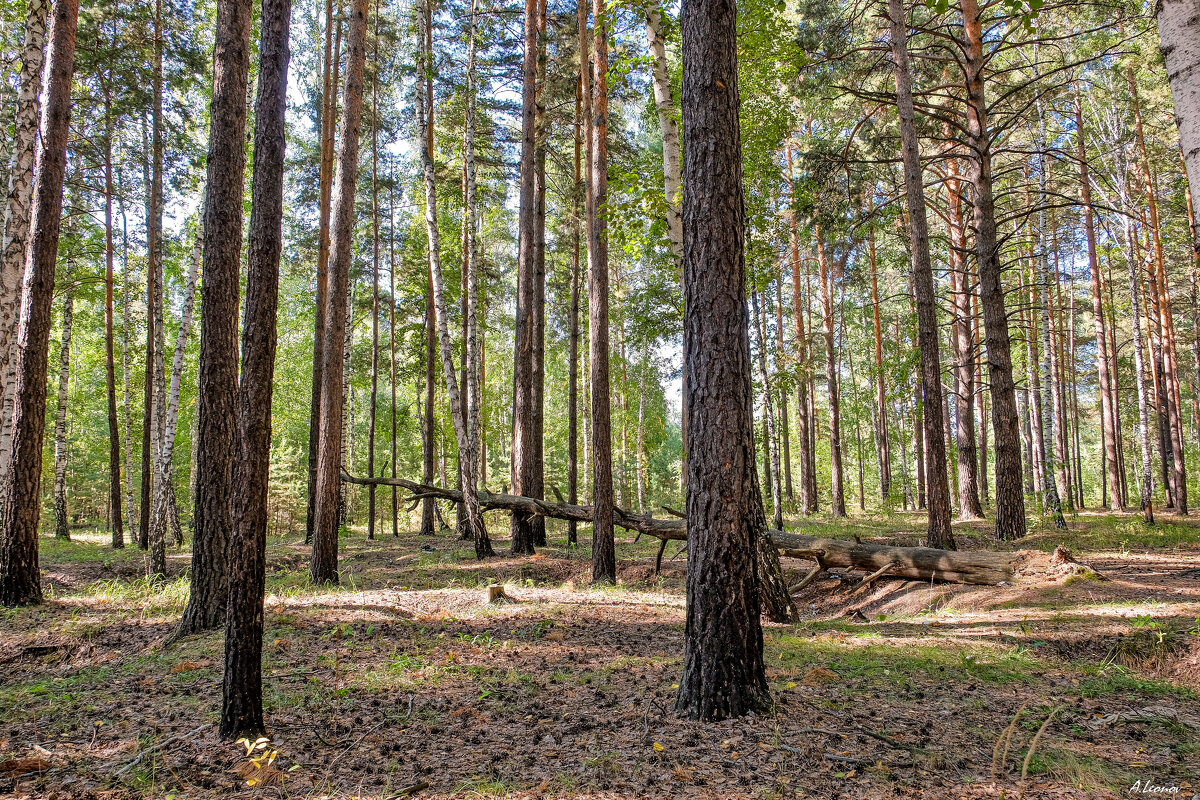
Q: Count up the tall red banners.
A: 0